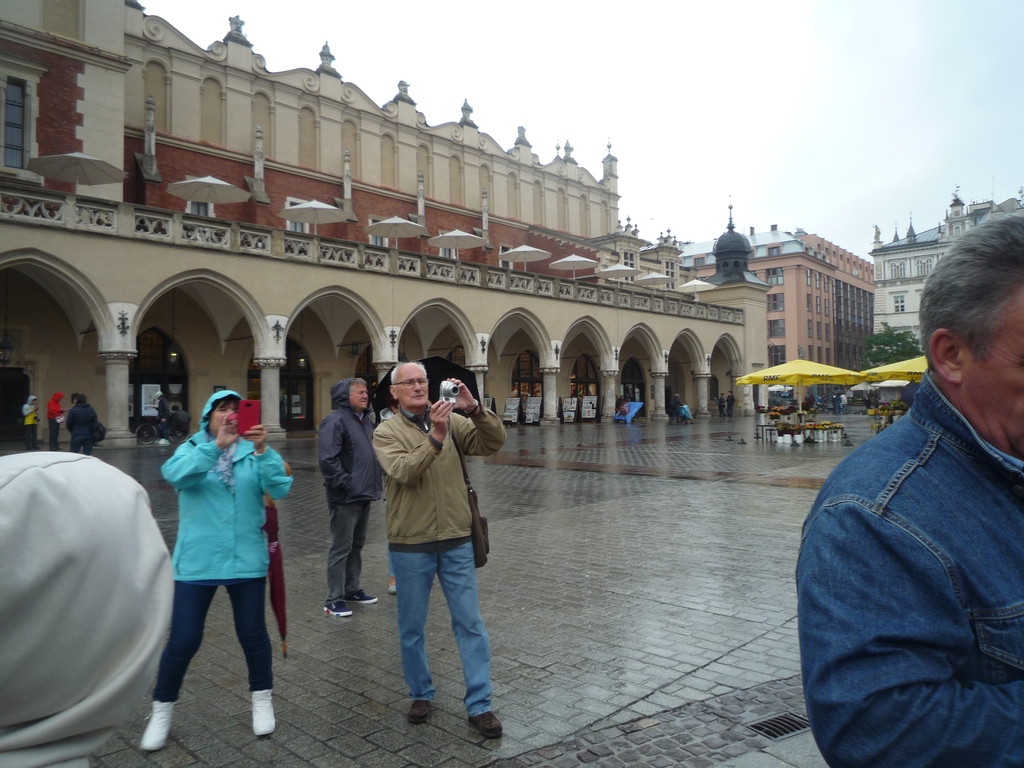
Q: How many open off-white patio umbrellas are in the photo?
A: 10